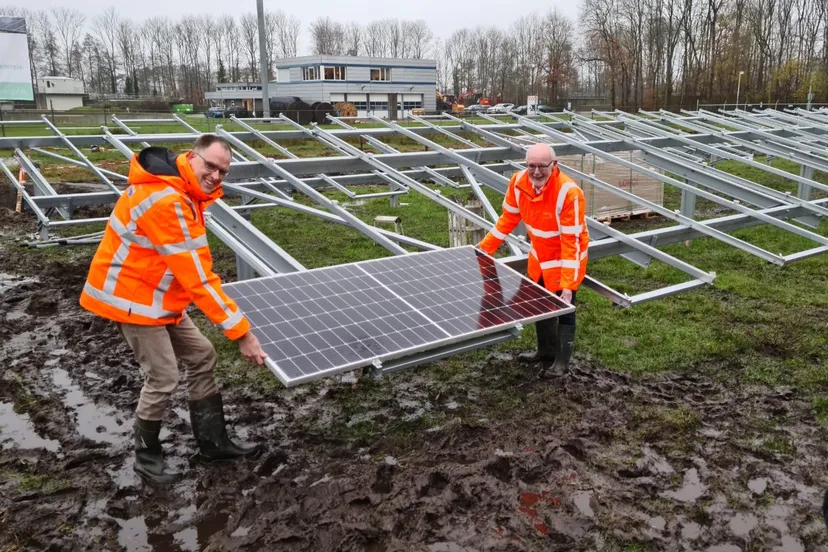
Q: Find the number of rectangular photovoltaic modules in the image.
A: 1